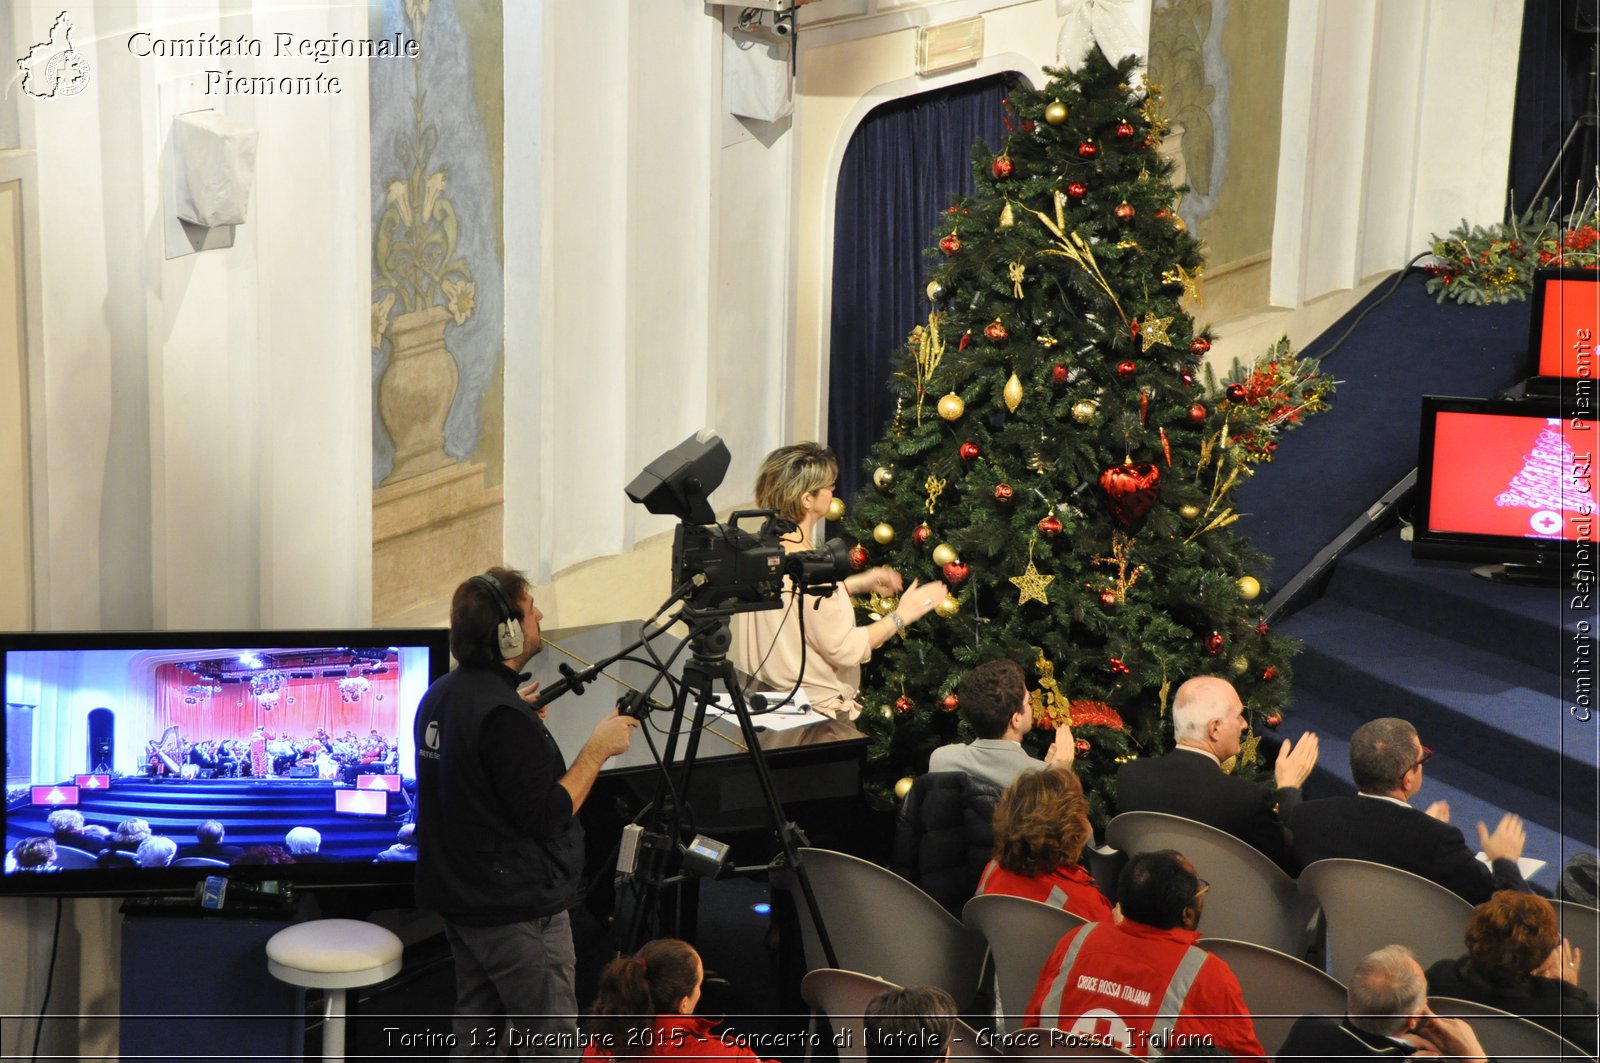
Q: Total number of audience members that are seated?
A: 9